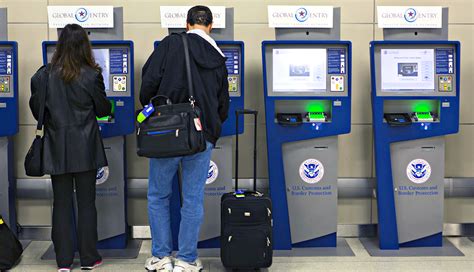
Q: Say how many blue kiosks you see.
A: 5